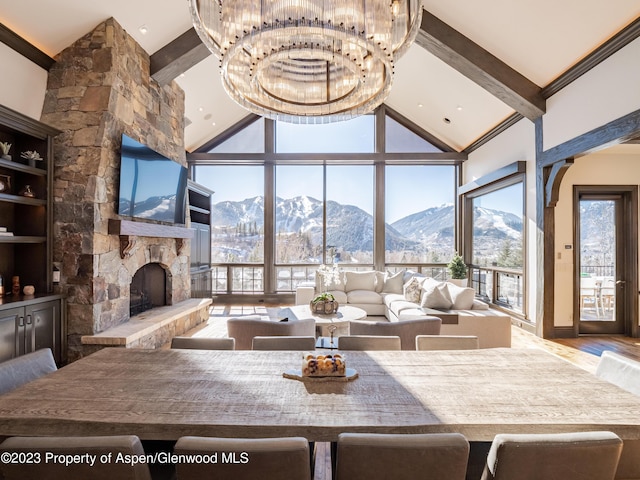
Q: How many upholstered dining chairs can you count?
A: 10